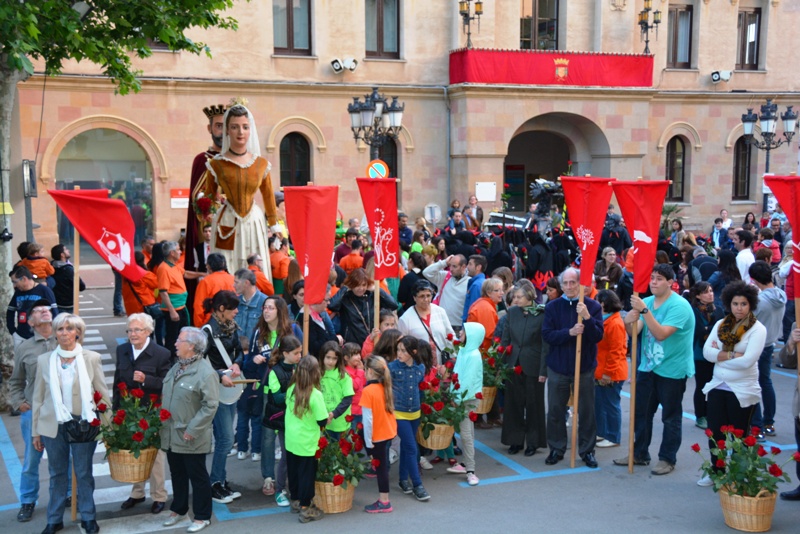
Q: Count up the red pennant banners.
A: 6